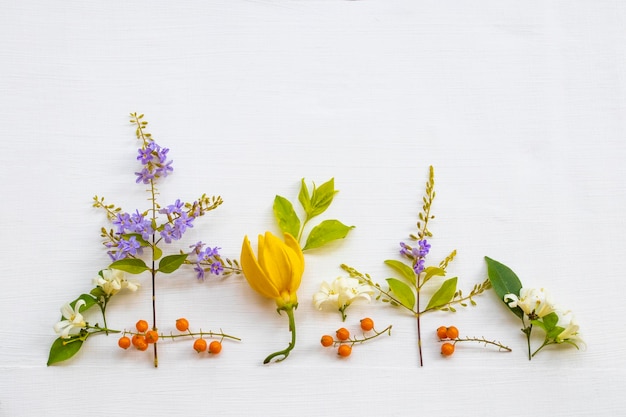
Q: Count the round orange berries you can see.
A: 15